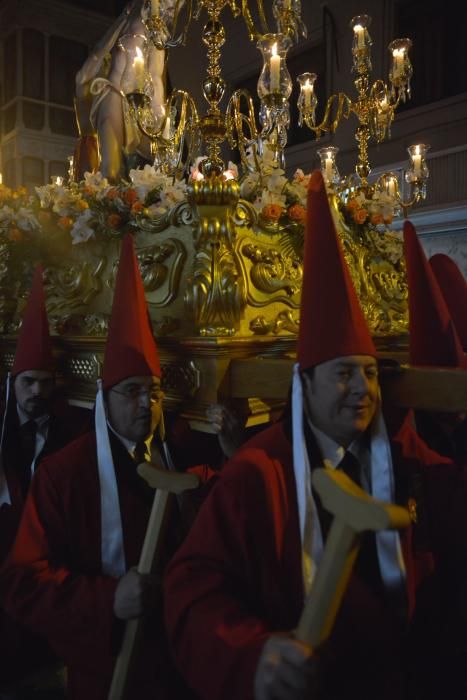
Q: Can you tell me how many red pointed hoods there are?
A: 5